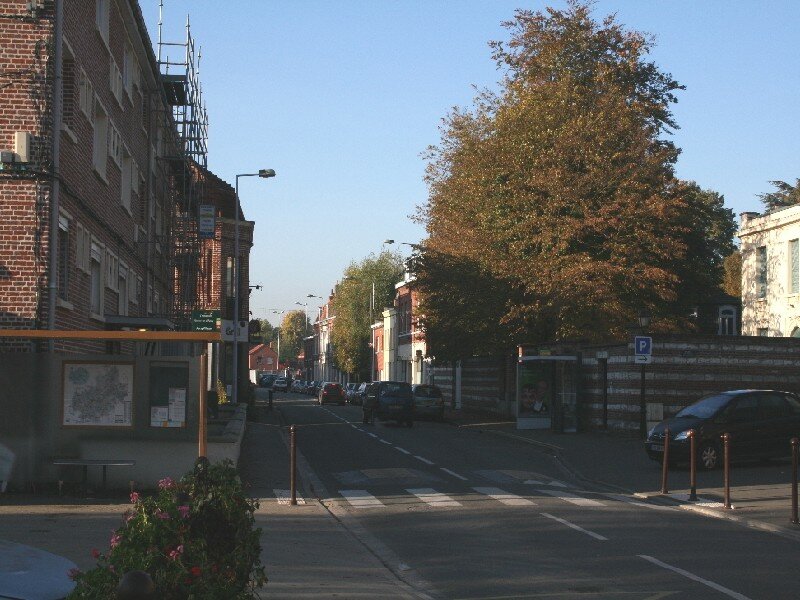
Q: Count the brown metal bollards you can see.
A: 5